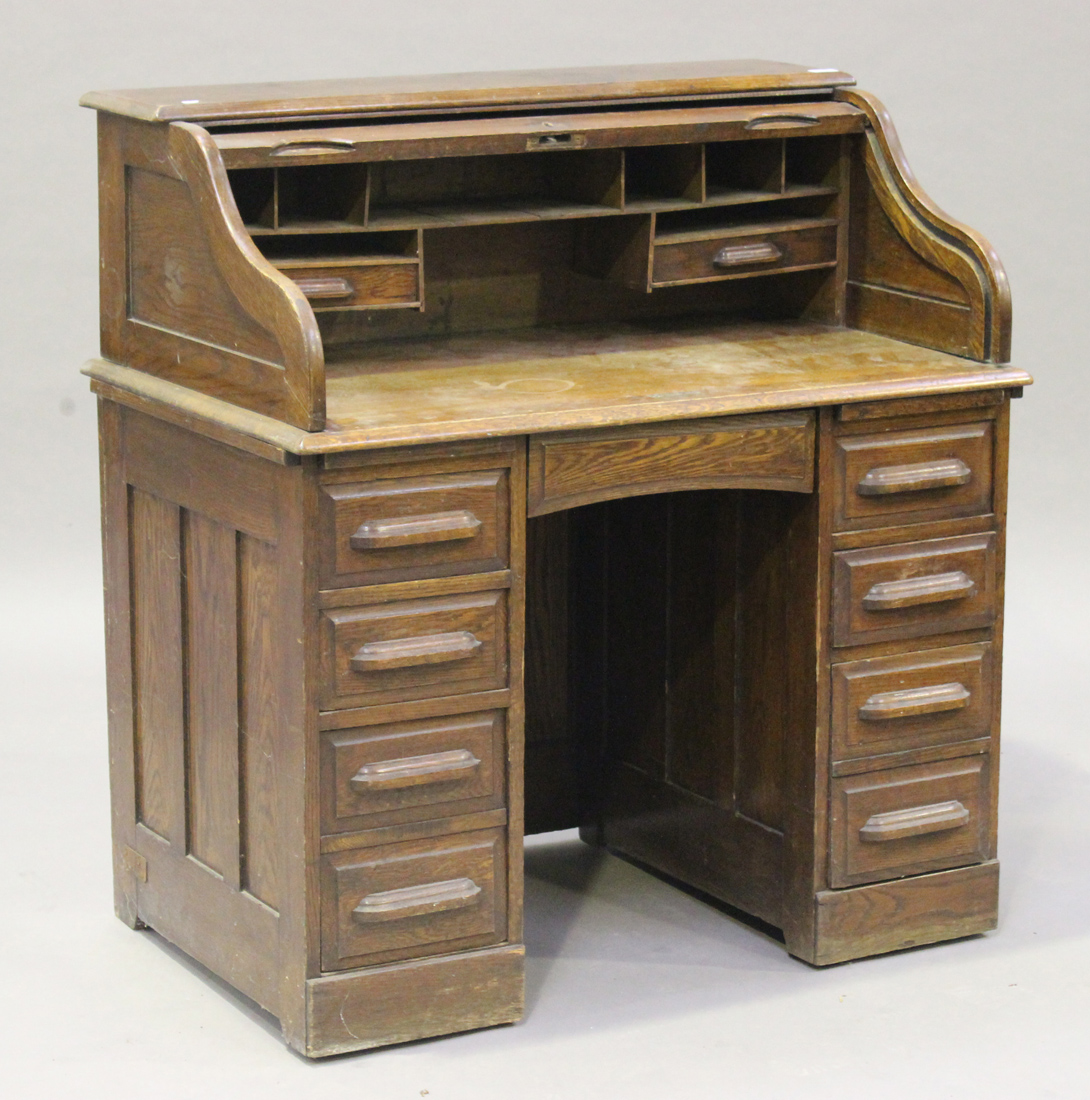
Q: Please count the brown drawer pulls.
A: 10